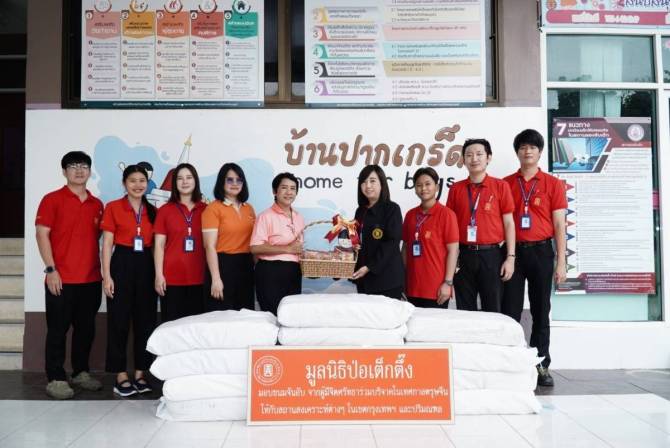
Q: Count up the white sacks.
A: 10